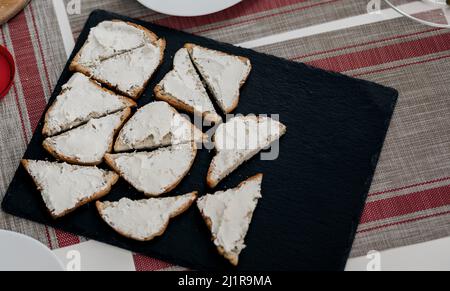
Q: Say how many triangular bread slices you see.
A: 12